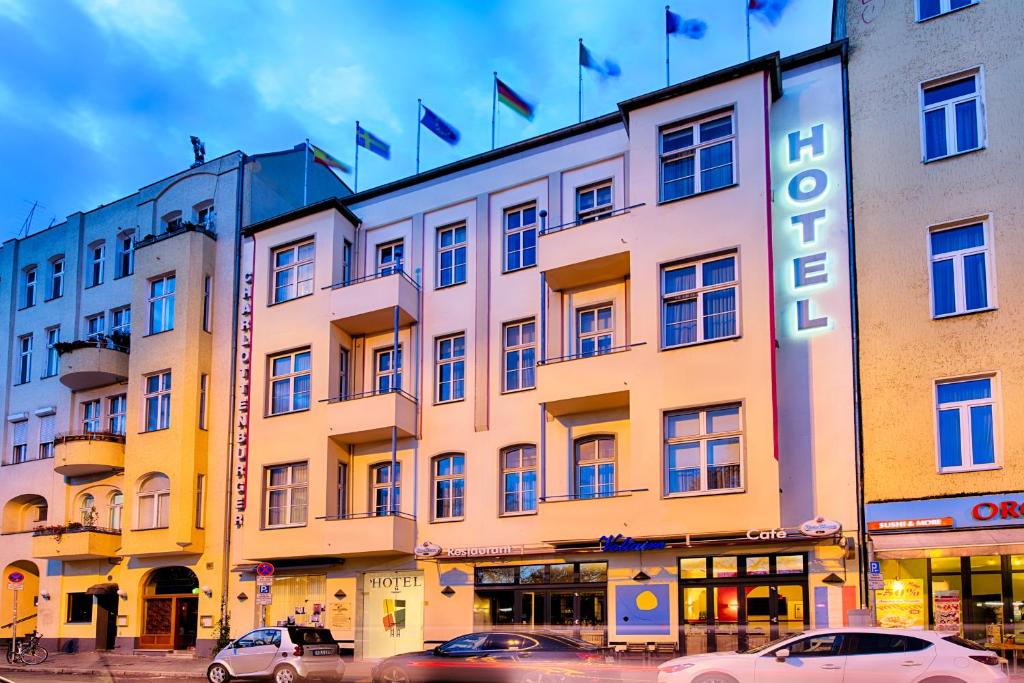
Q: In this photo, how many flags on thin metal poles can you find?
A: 7